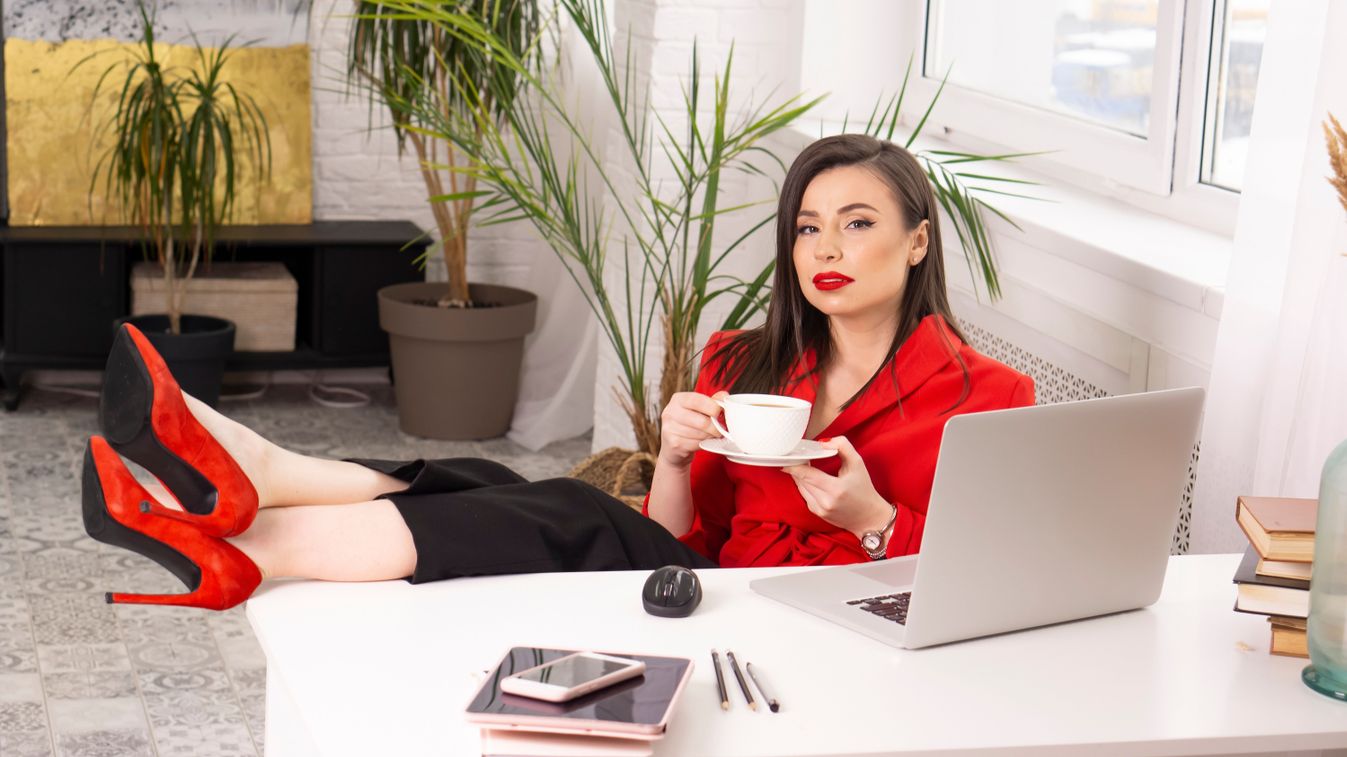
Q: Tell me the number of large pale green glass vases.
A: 1